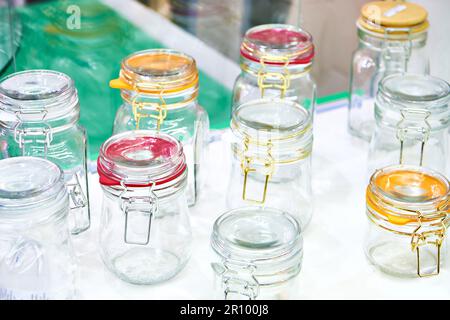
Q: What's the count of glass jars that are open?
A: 0